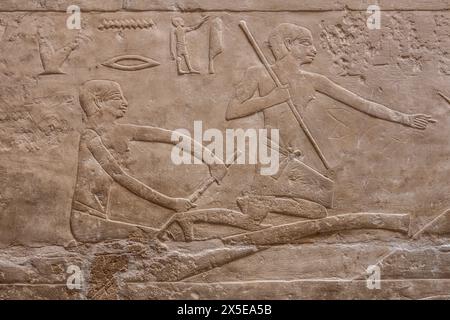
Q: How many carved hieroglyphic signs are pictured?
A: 5